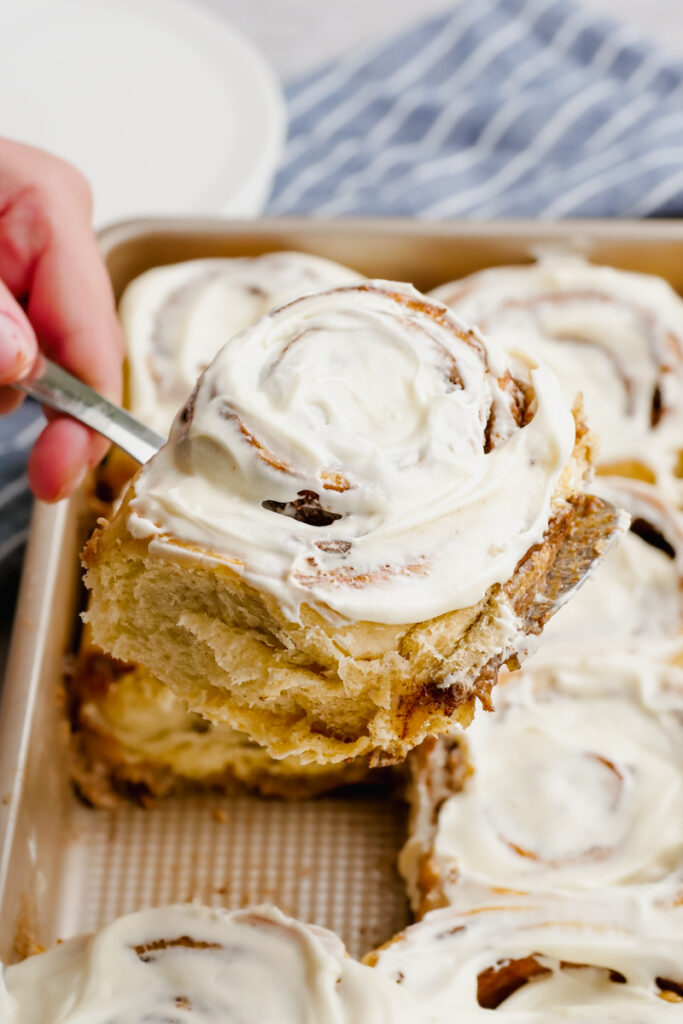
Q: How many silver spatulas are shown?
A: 1